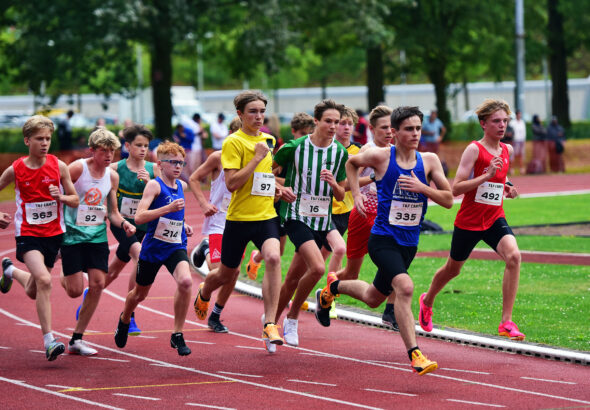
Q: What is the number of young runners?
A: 12